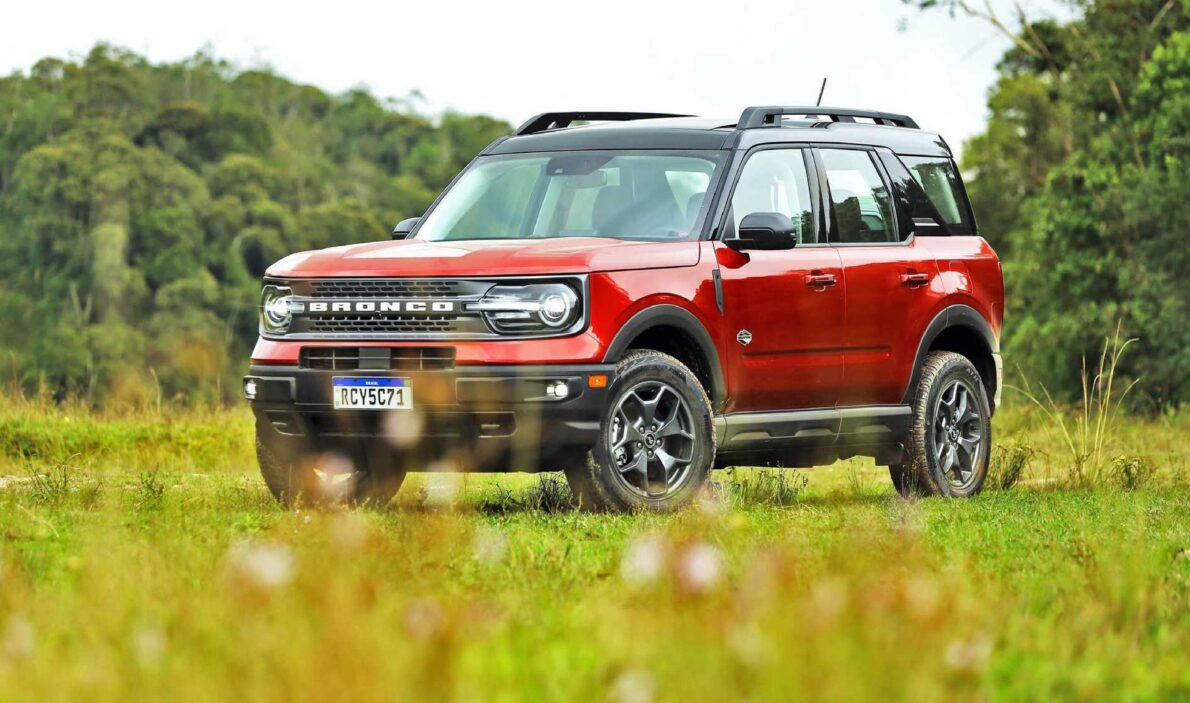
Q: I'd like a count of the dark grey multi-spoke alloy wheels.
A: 2